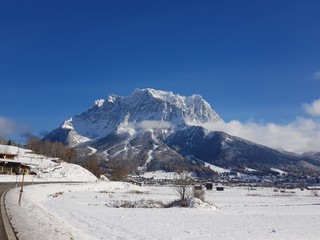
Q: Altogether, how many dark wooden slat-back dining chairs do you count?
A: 0